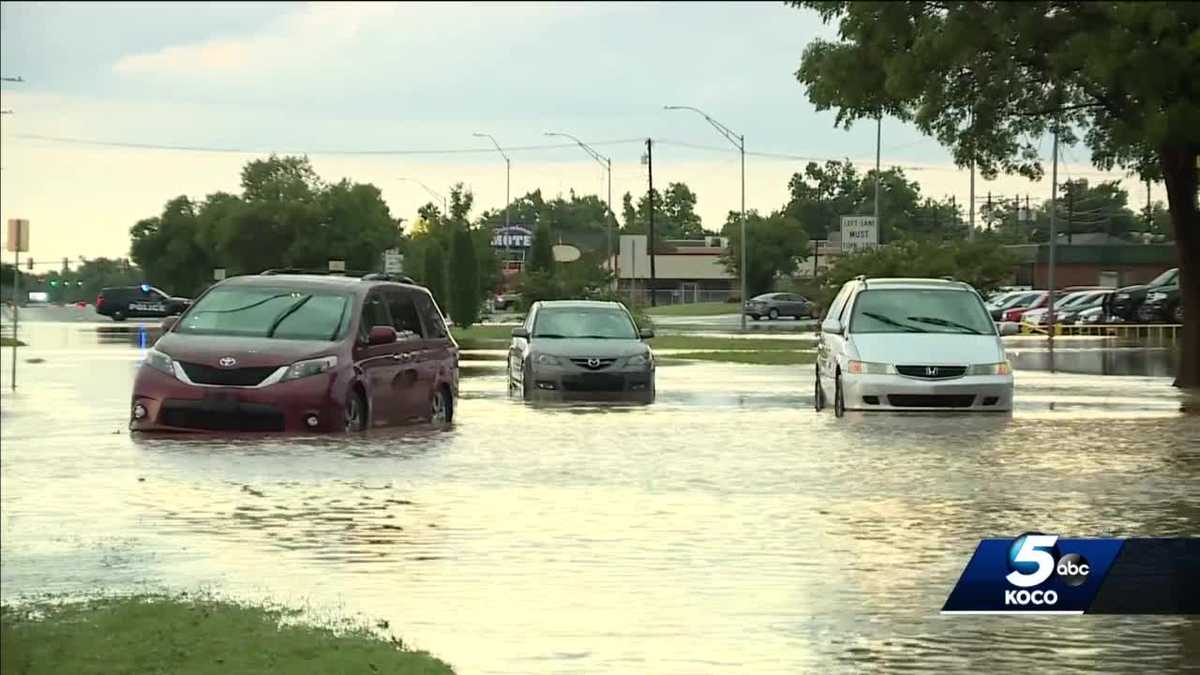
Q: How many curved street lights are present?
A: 4